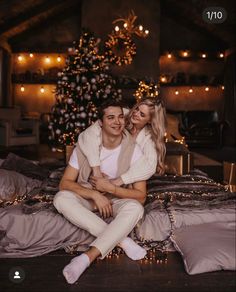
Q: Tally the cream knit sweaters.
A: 1